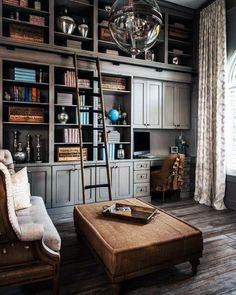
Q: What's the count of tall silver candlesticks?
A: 3